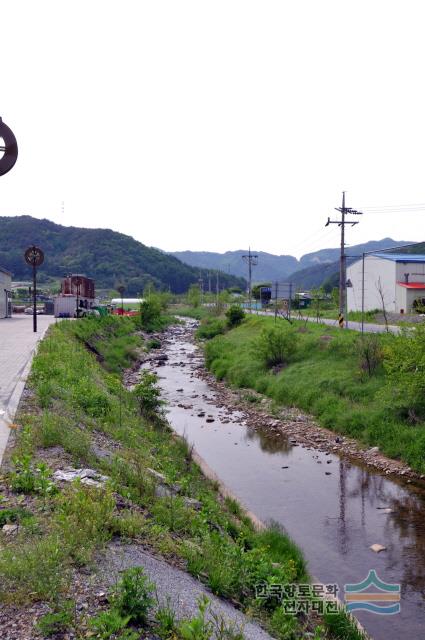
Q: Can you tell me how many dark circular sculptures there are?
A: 2